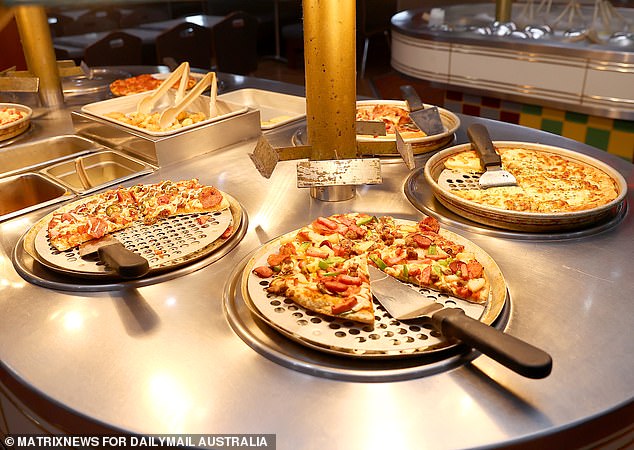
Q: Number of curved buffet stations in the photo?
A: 2